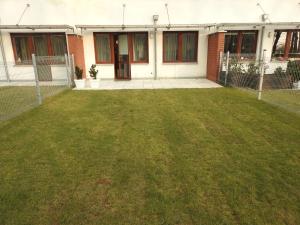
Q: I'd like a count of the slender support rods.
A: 4